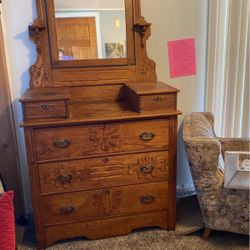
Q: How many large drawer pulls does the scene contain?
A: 6